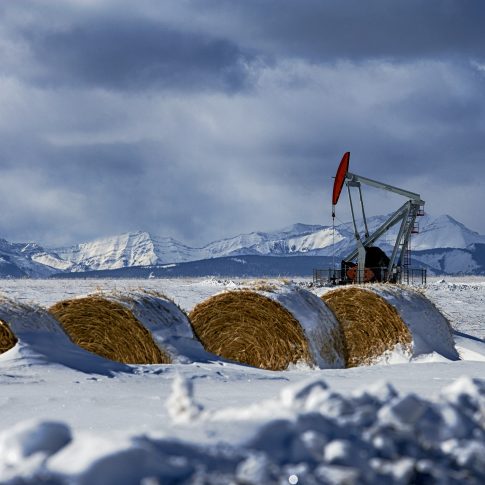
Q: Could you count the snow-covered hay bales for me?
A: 4